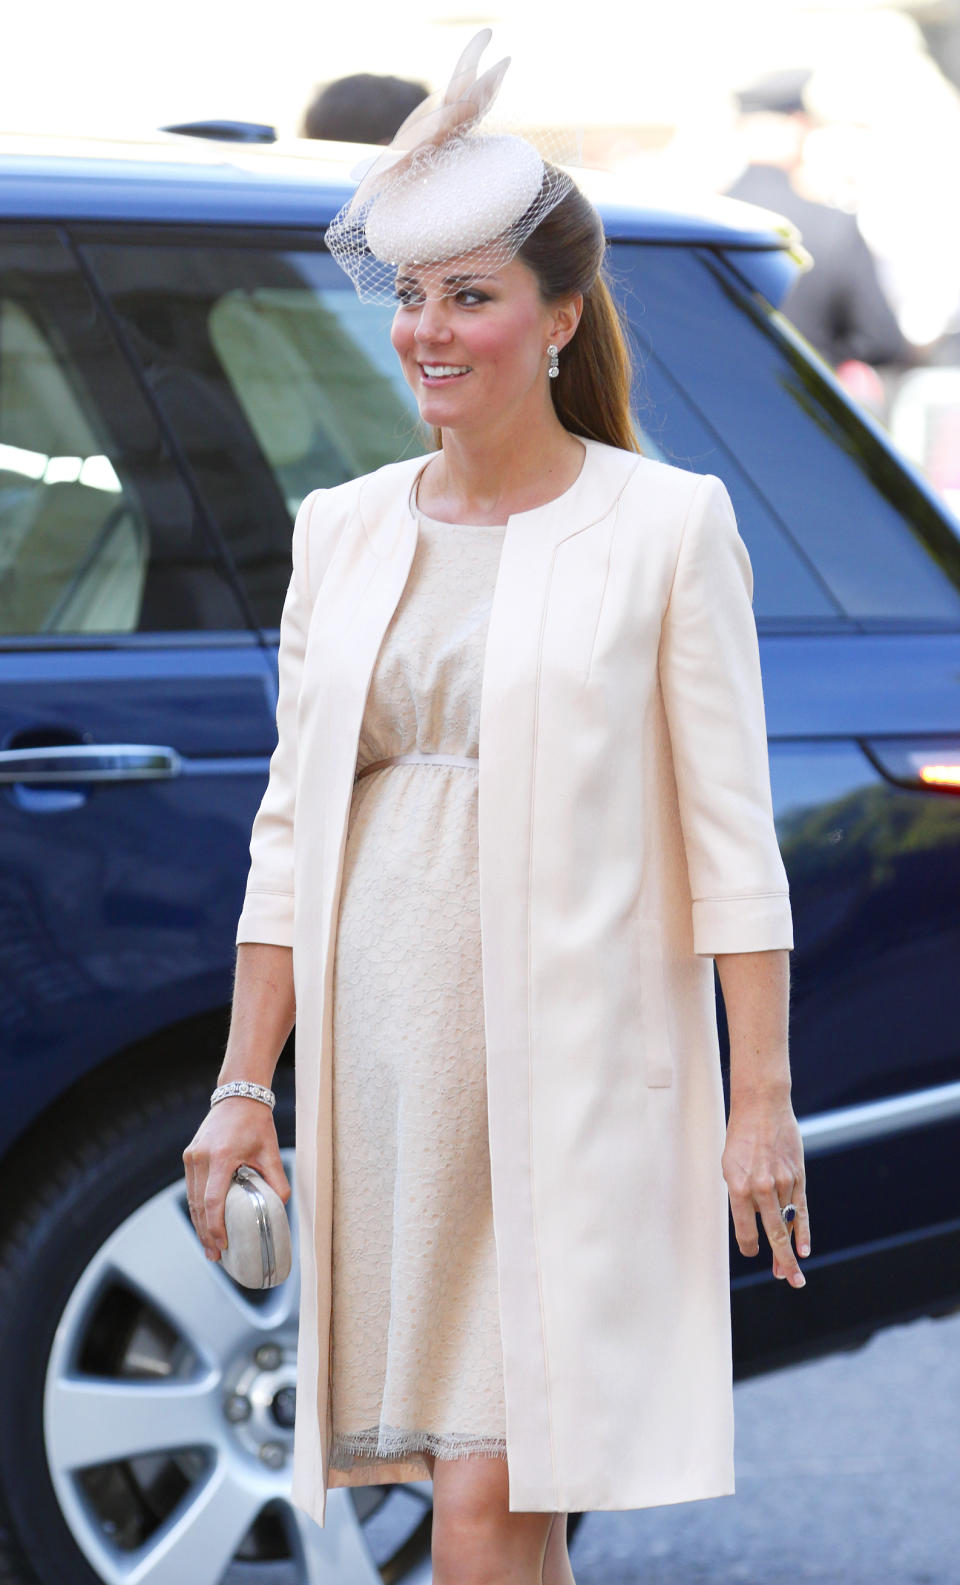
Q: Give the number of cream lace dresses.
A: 1